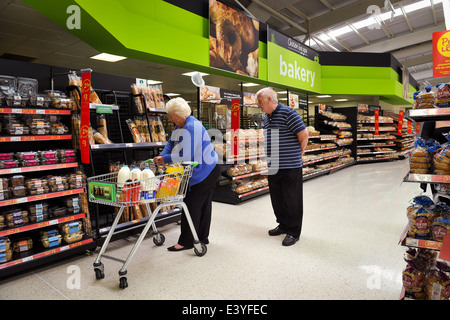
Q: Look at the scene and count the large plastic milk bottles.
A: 3